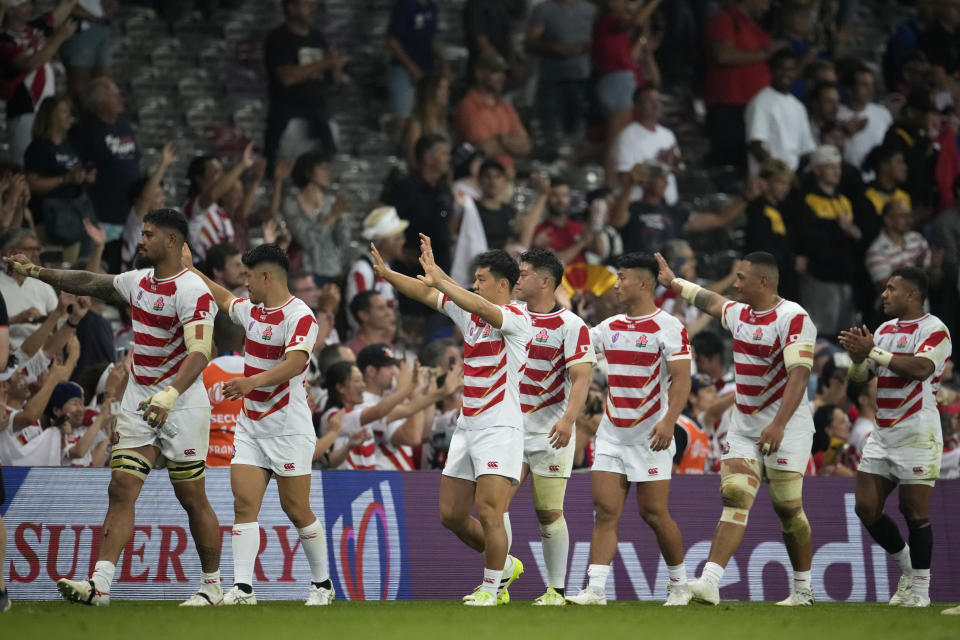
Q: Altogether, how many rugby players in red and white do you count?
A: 7